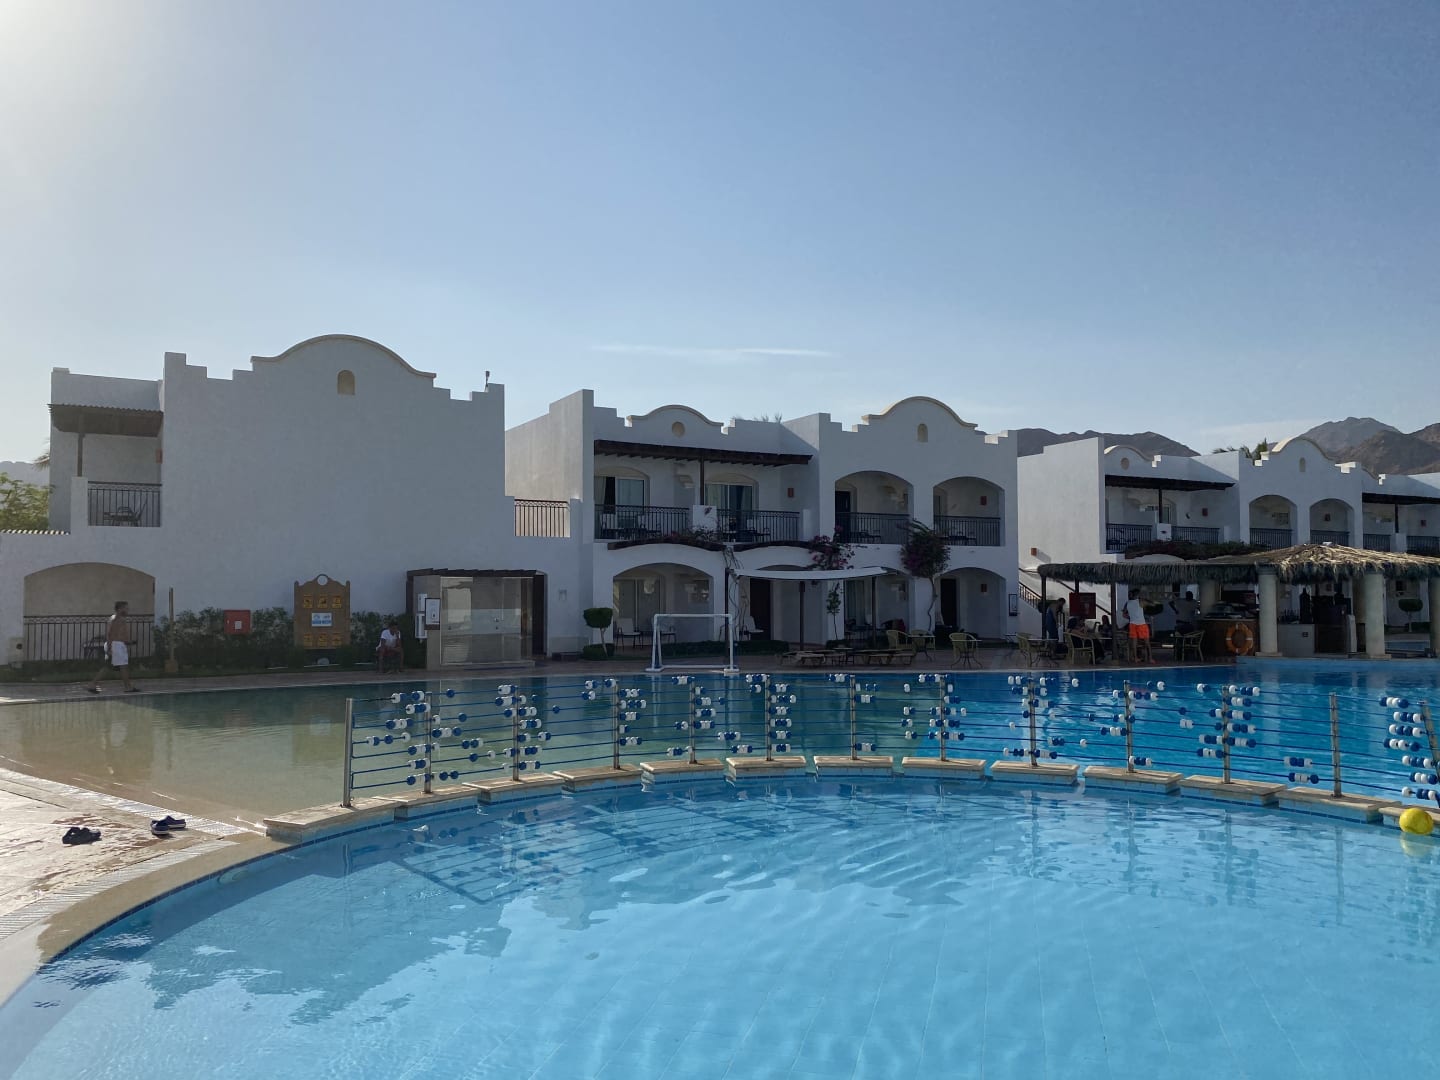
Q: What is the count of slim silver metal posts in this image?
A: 13